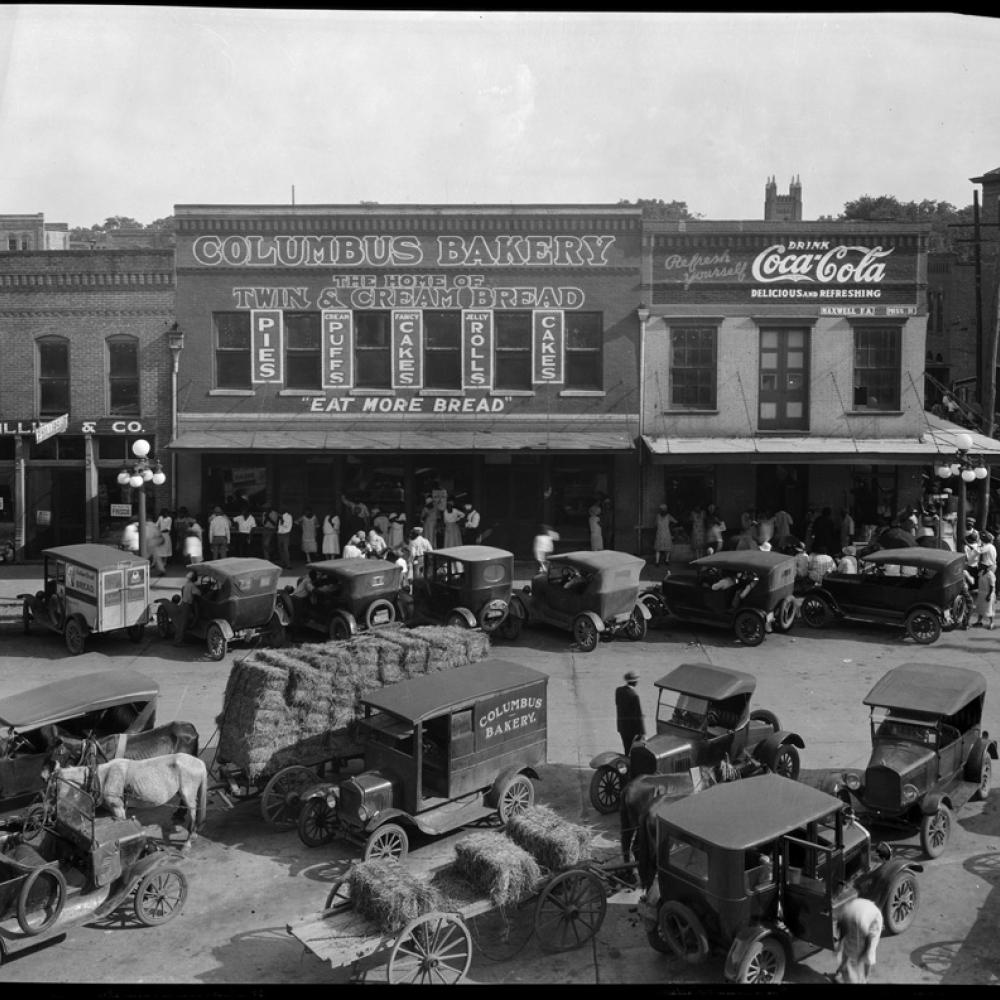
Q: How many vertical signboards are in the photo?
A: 5